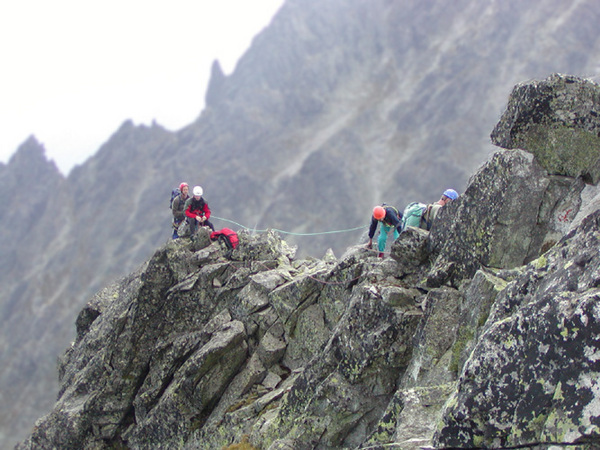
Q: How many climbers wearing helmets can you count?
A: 4